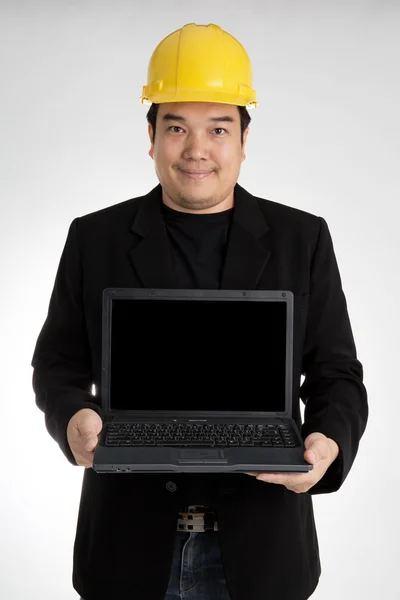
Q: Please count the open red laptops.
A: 0